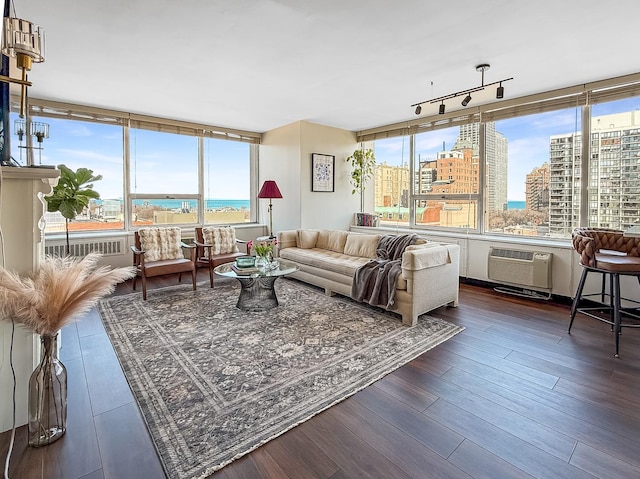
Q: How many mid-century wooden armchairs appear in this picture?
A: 2